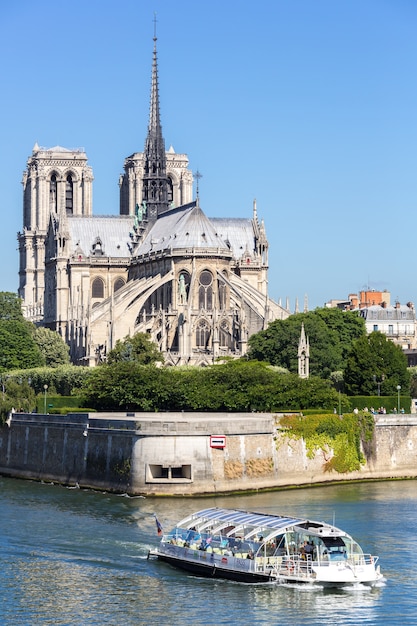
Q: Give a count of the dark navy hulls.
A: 1